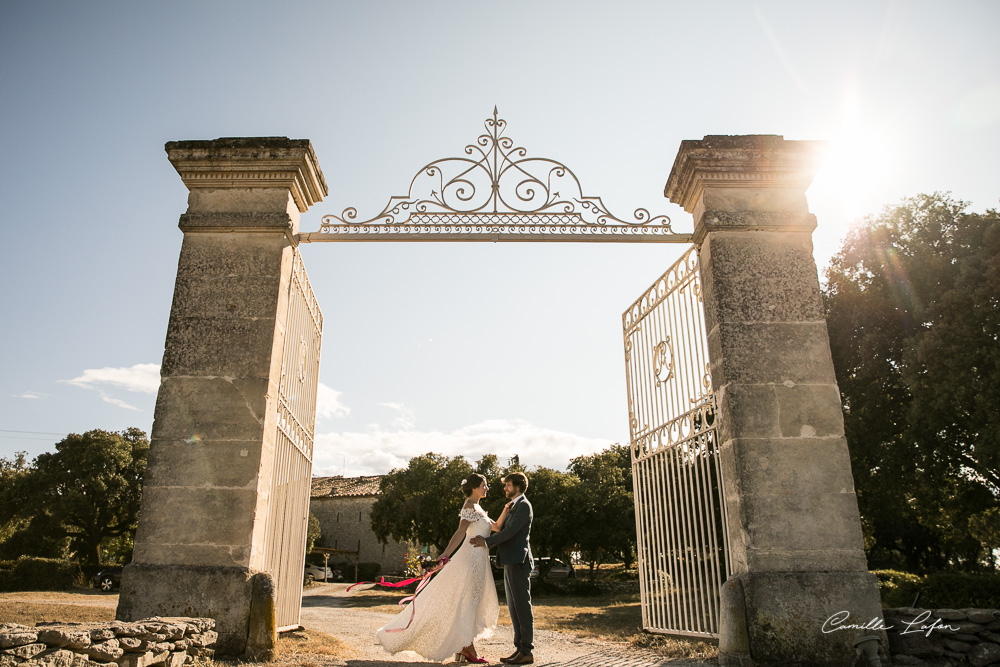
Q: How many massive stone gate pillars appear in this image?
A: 2